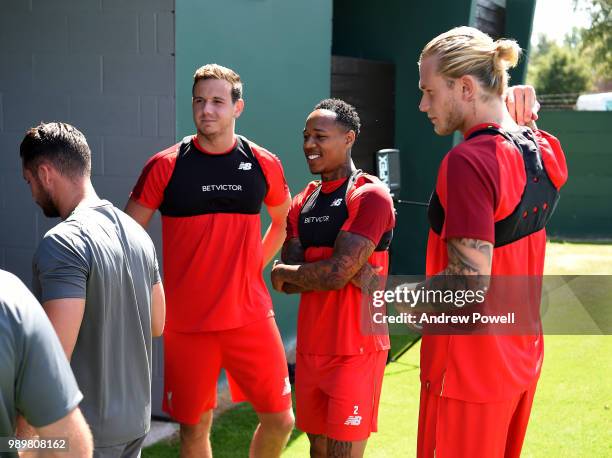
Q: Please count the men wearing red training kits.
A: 3